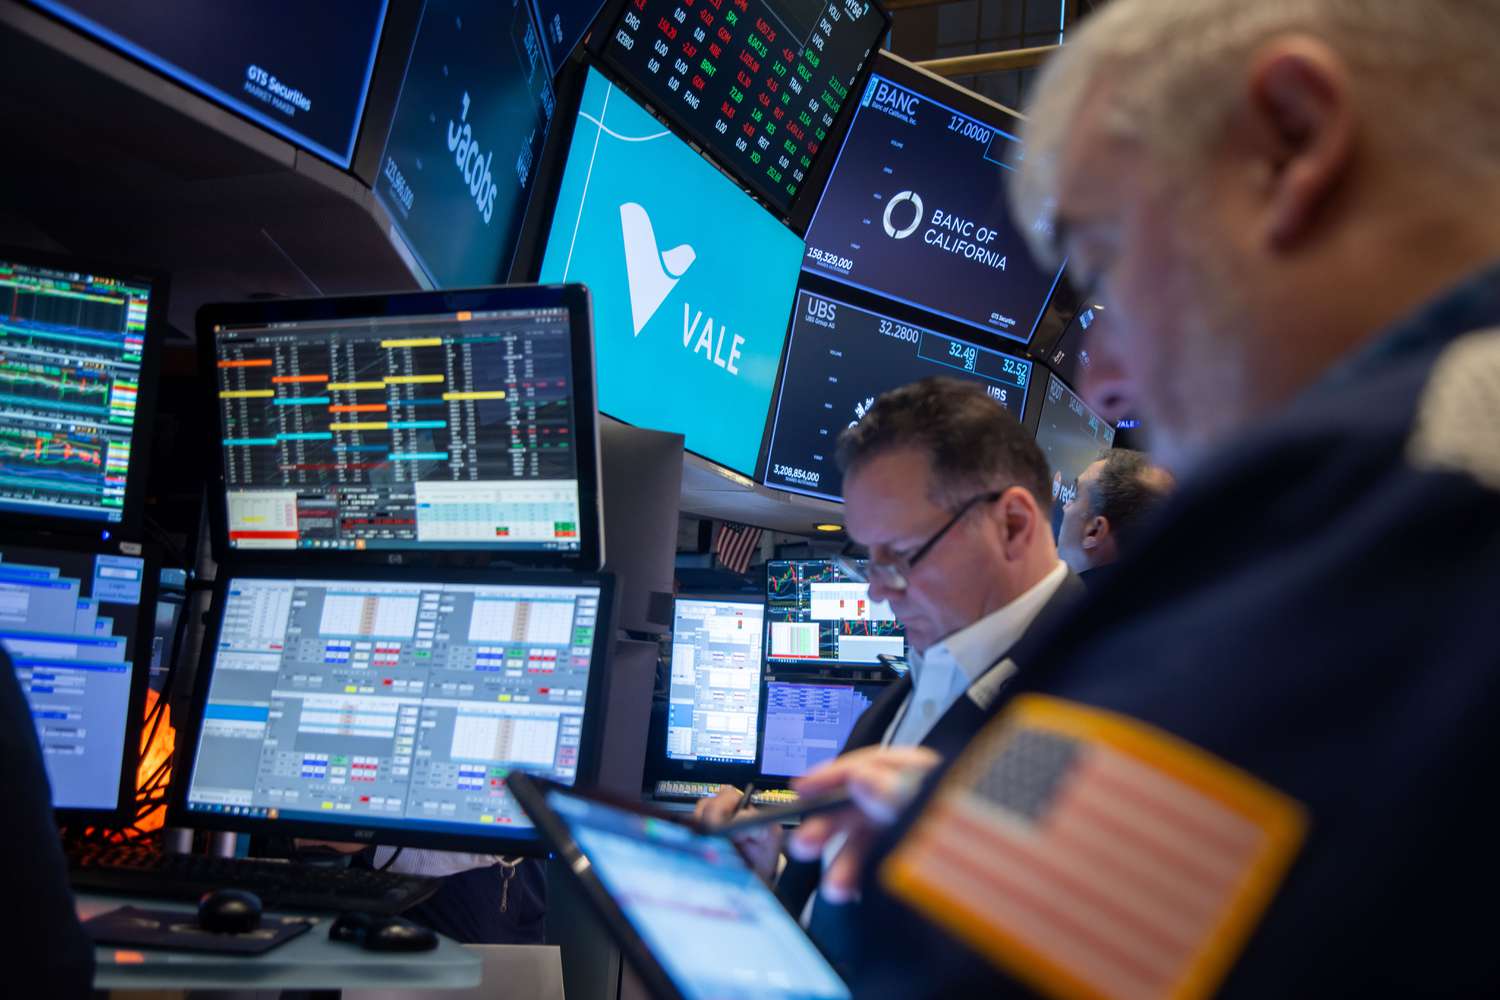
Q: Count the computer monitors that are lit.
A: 7